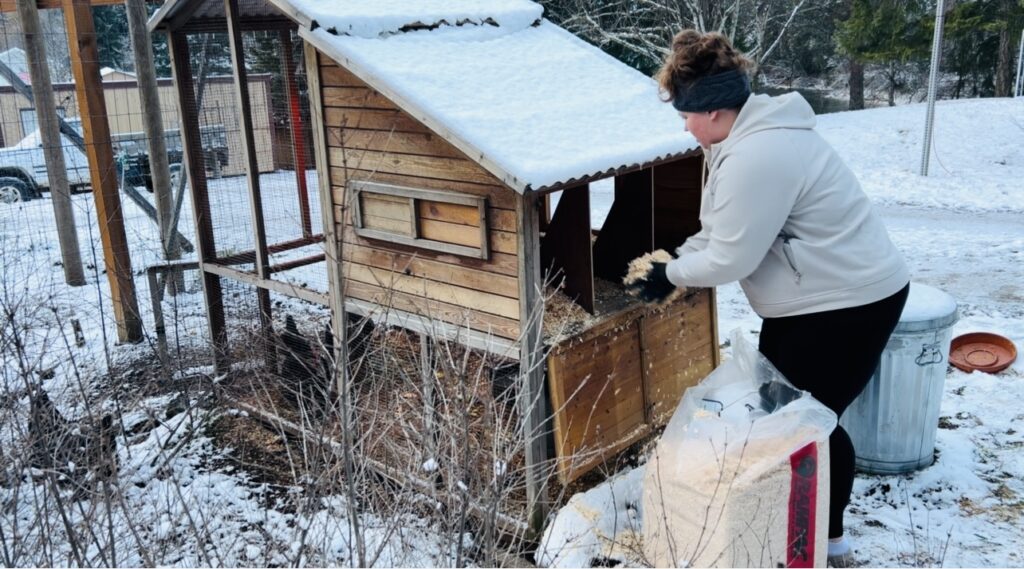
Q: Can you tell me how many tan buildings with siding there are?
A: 1